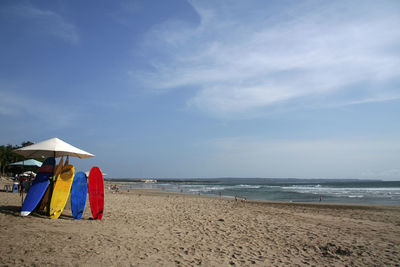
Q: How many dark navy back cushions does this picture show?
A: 0